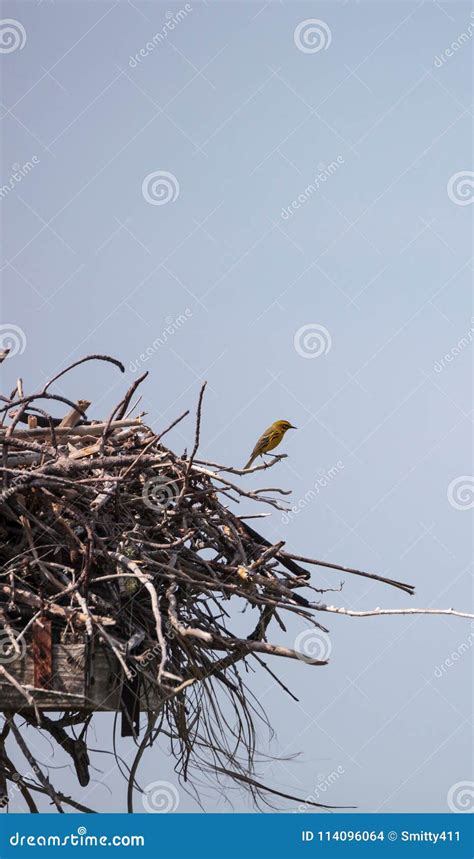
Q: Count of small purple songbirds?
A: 0